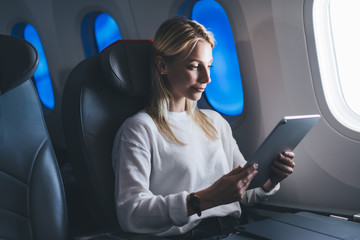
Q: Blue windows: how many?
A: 3